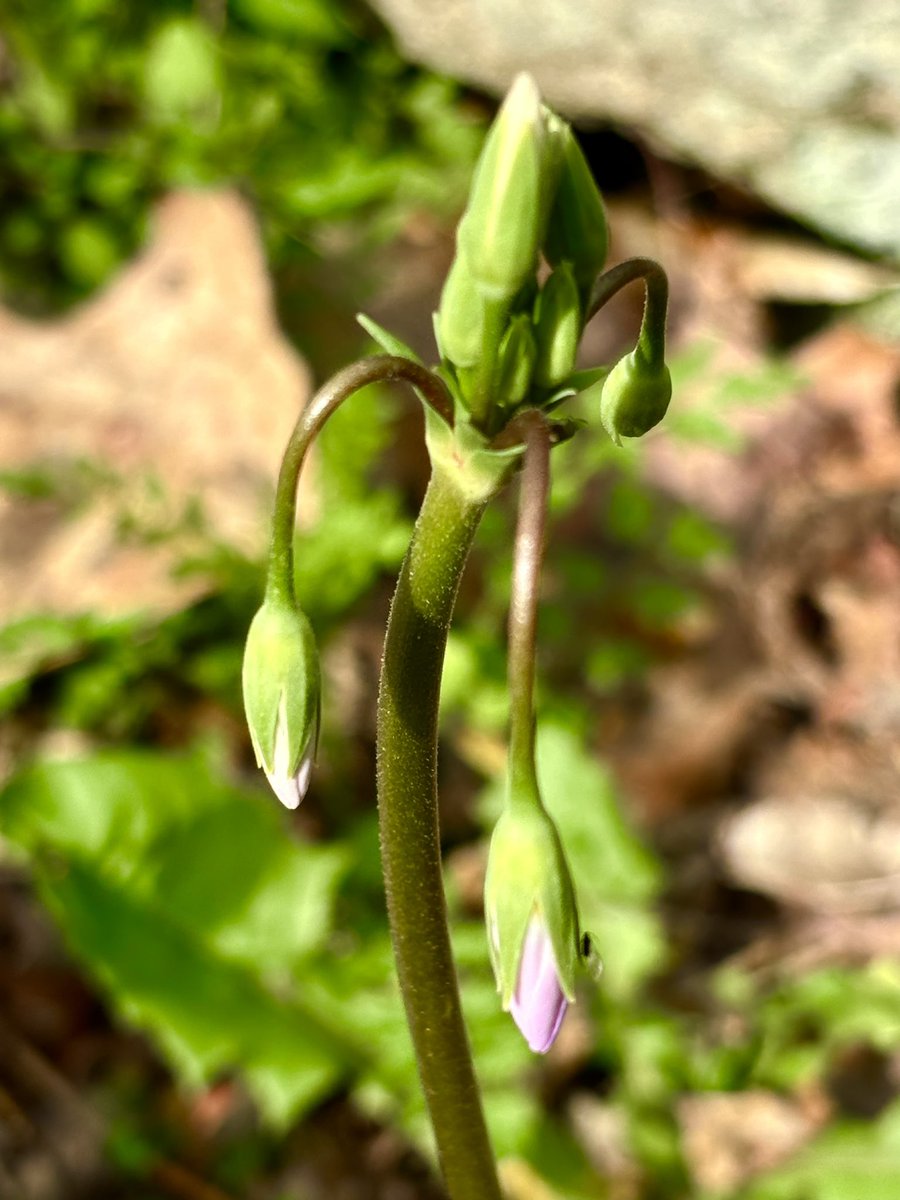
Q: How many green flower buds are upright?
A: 5